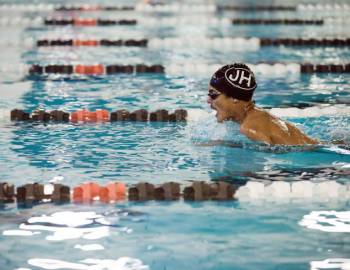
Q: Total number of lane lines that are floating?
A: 6